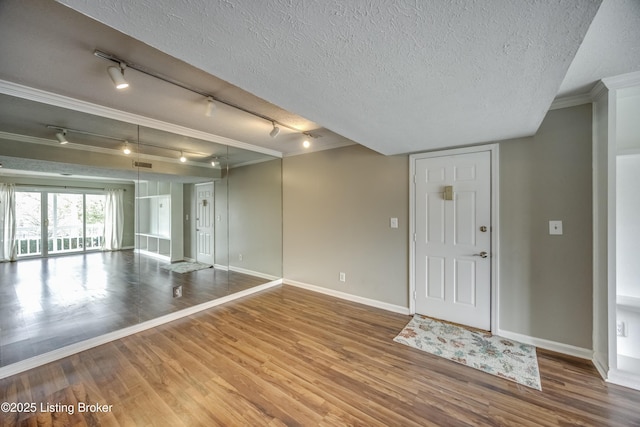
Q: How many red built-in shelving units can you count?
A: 0